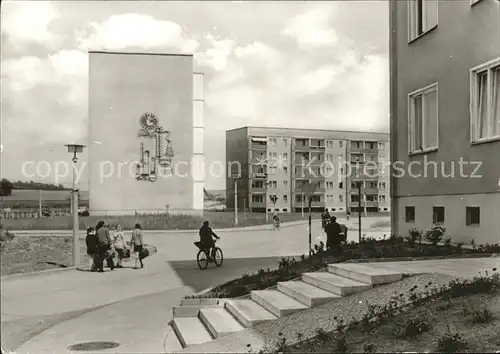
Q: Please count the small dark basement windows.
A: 3